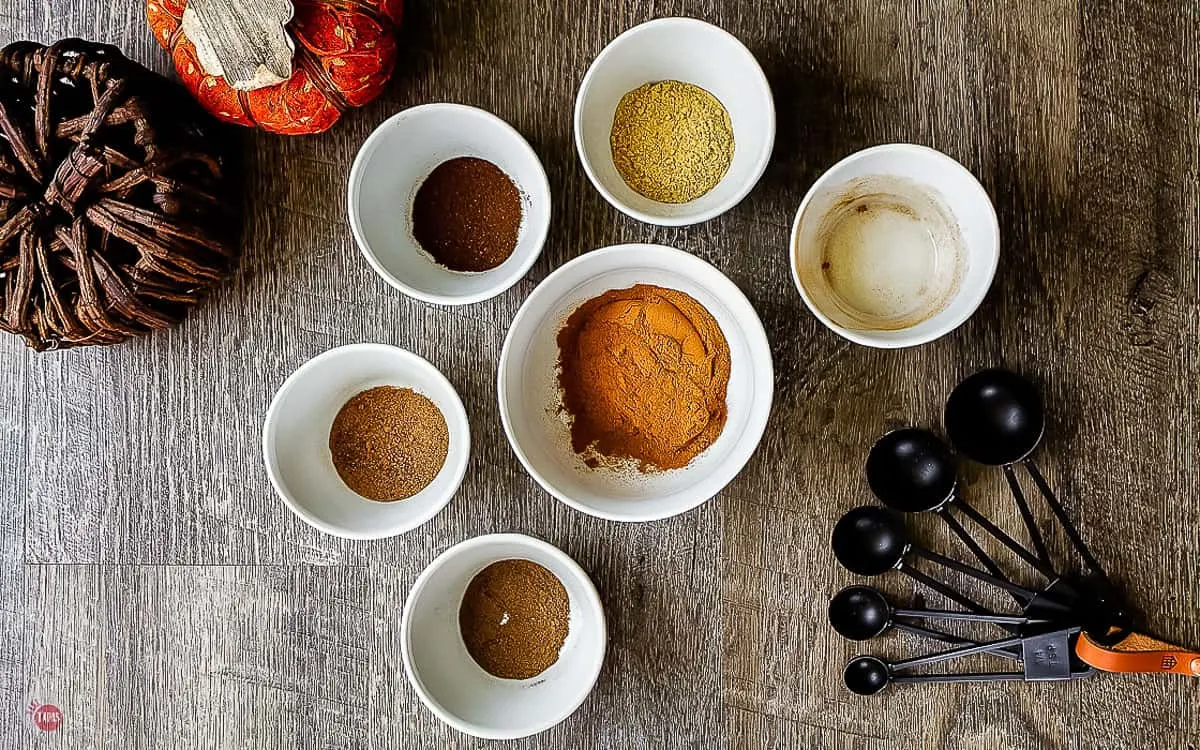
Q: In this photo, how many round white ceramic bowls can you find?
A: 6